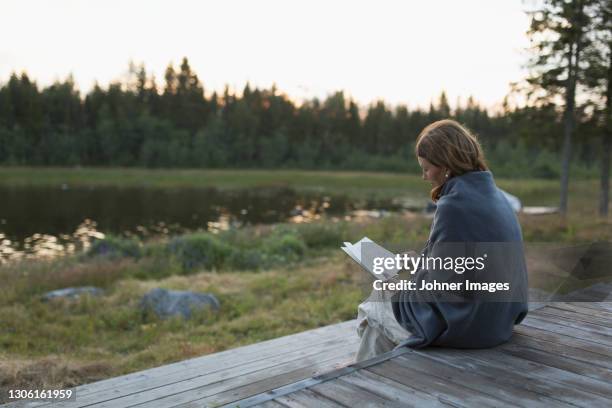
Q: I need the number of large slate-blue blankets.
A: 1